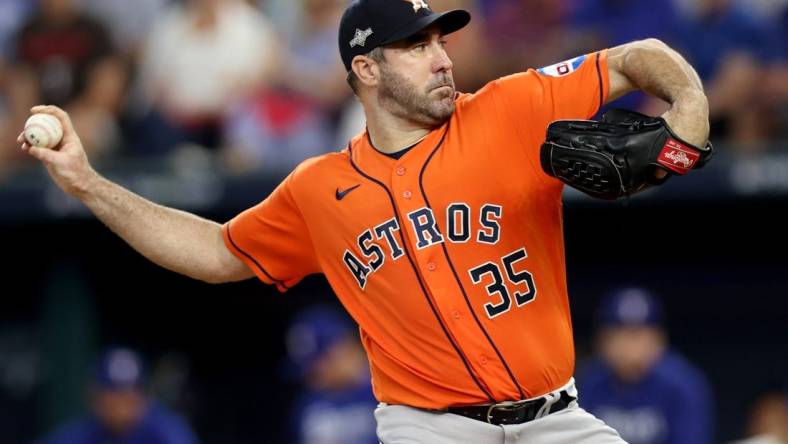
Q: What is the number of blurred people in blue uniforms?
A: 3